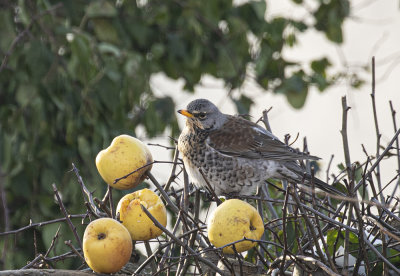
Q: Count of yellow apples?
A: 4